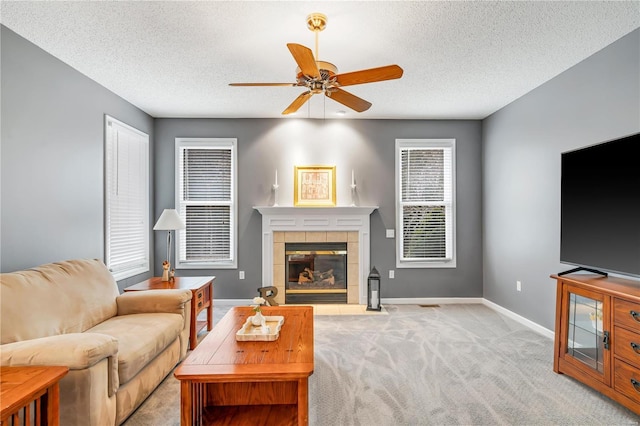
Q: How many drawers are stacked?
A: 3